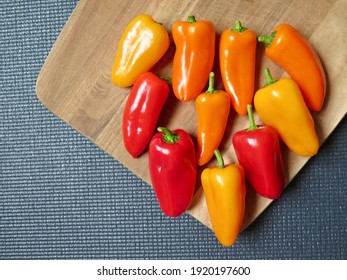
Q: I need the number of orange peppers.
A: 4